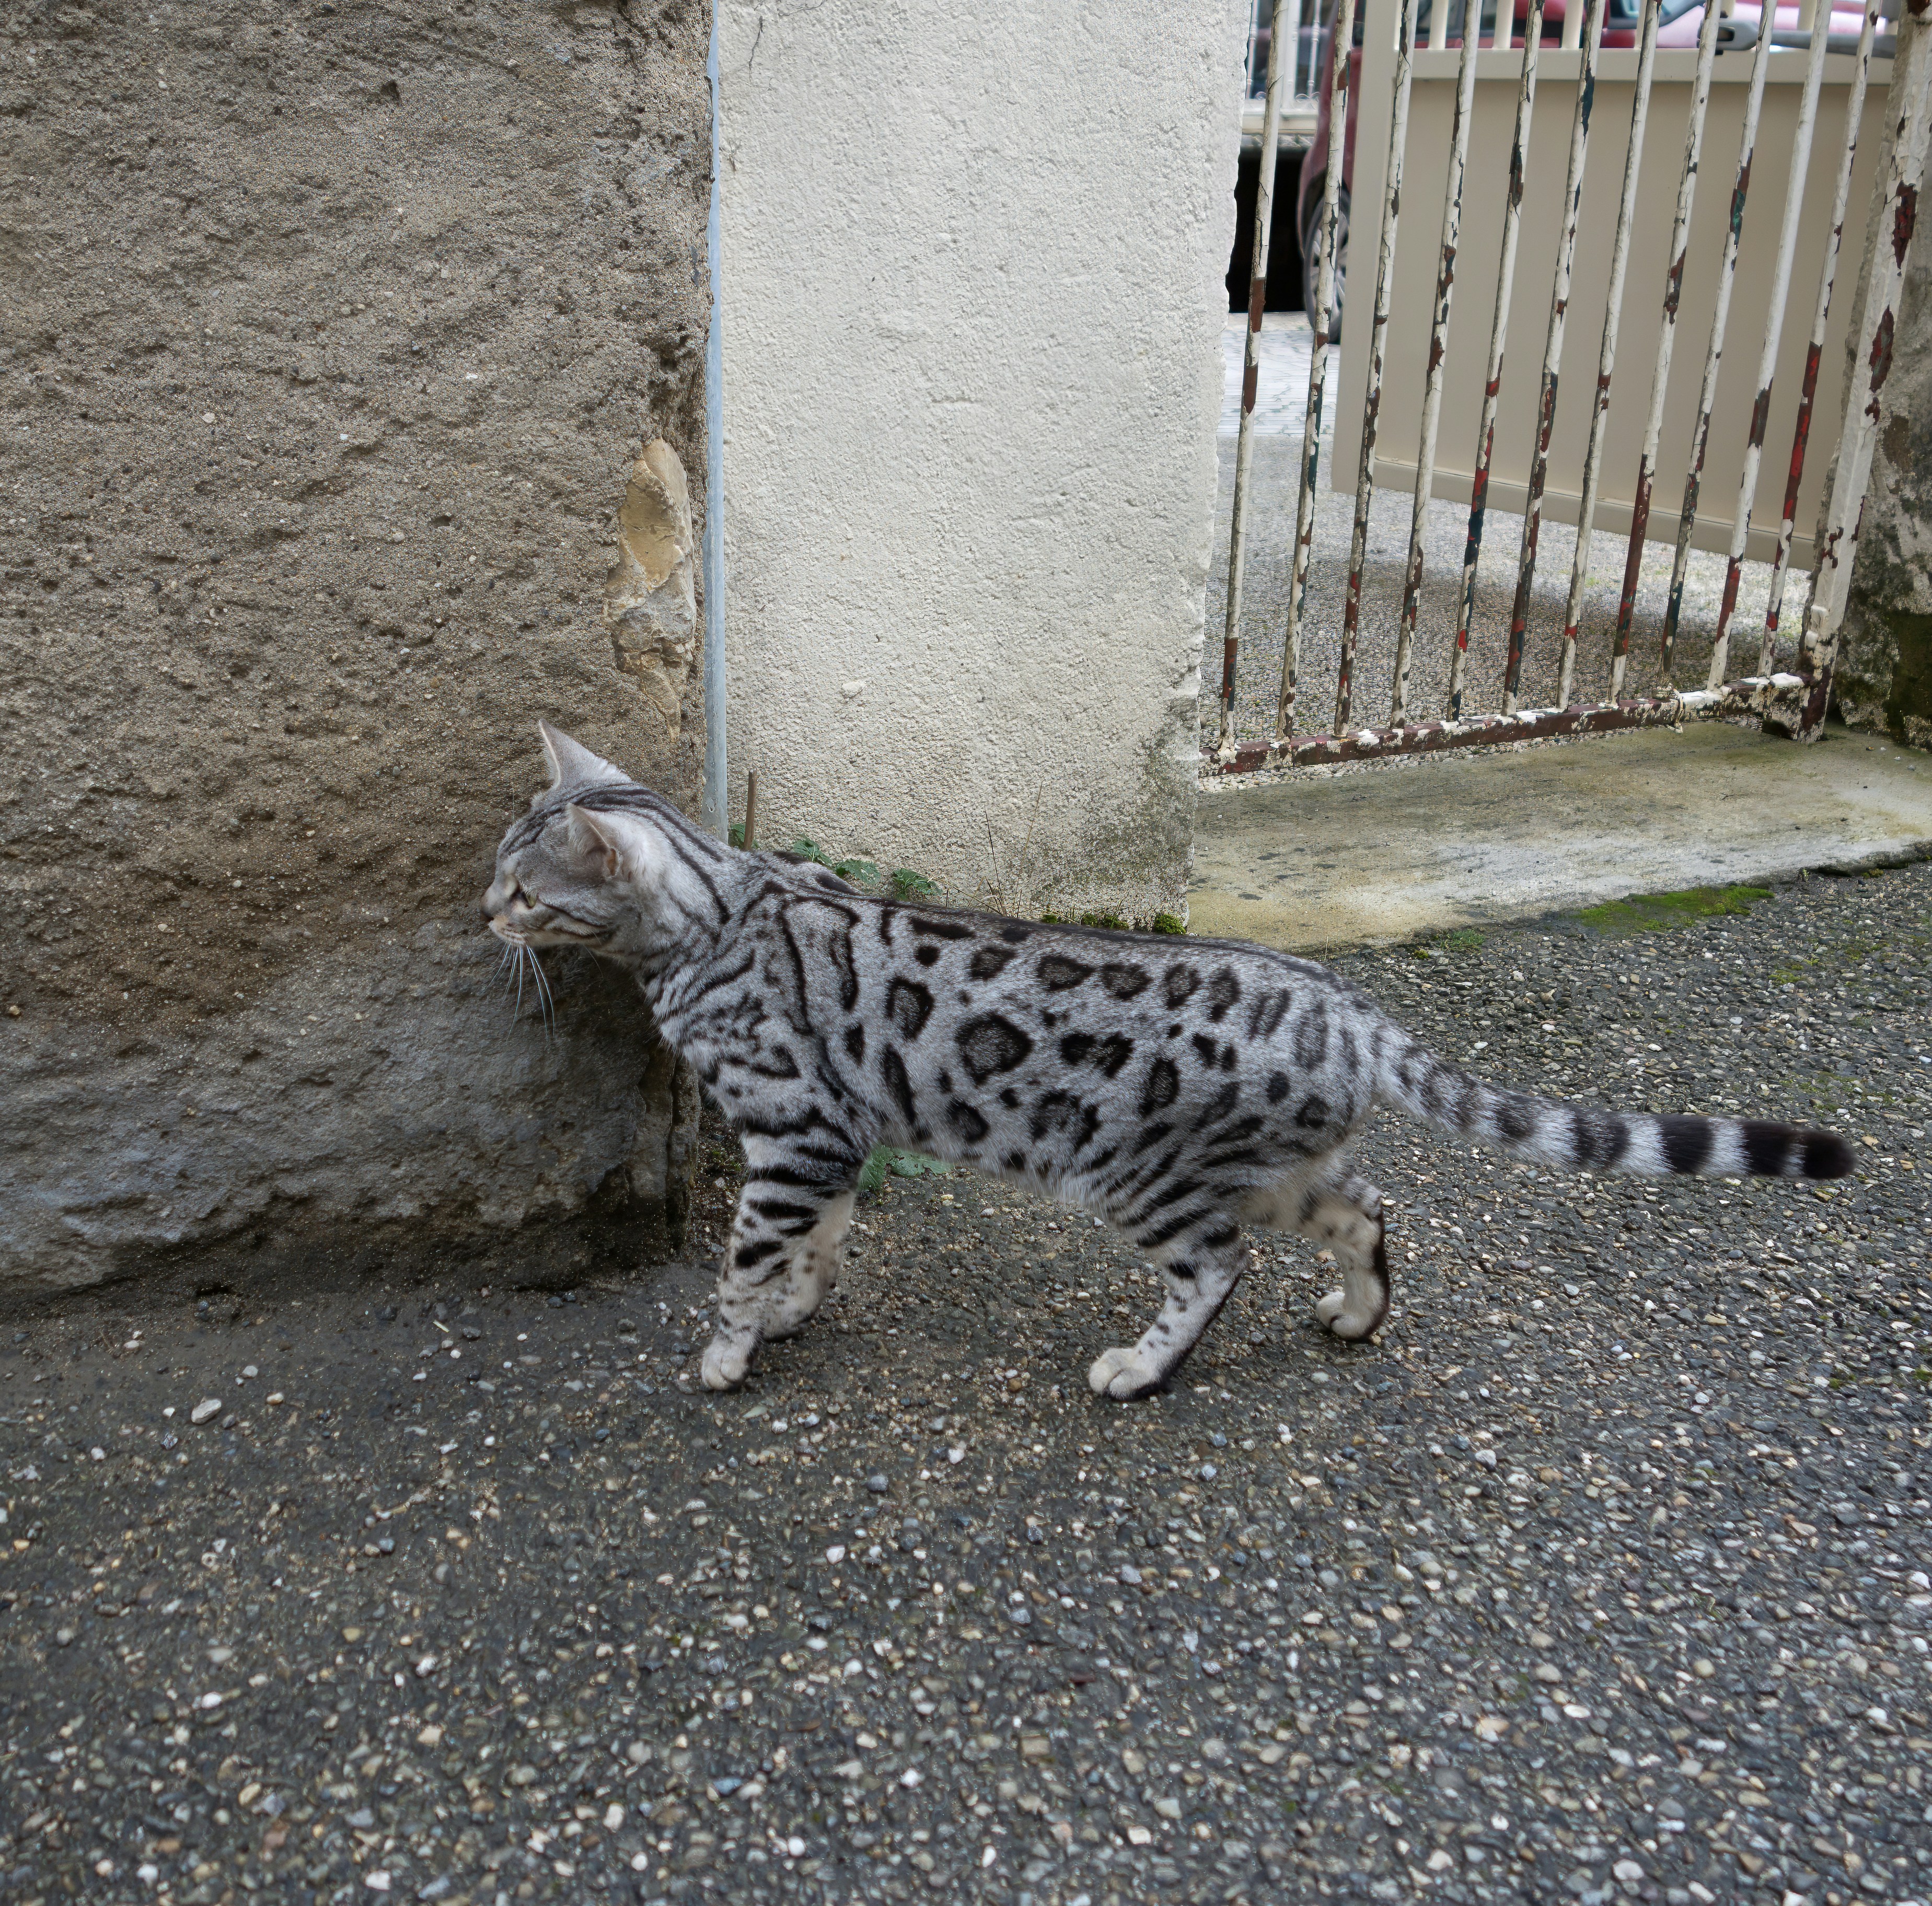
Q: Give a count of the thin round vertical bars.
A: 11